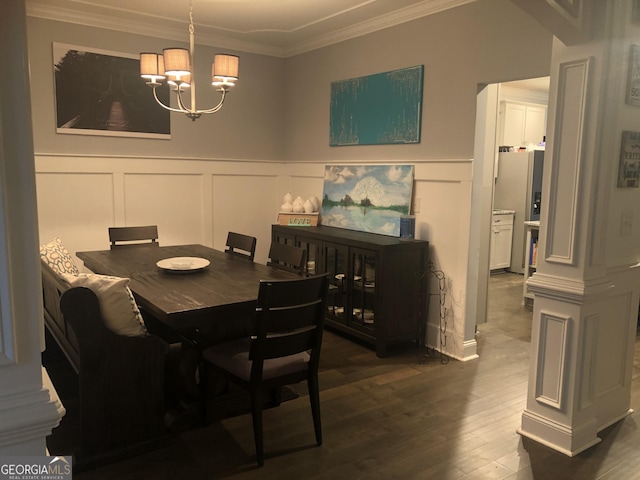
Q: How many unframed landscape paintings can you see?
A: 1